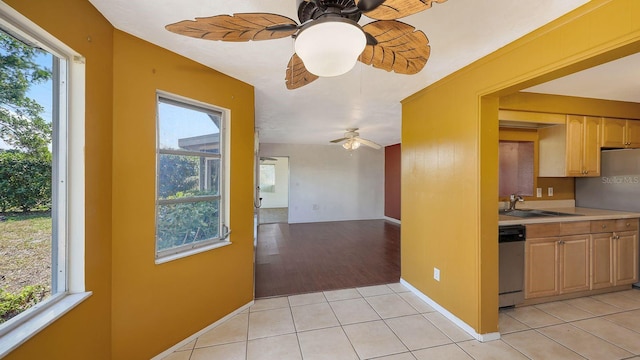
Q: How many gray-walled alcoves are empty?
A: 1